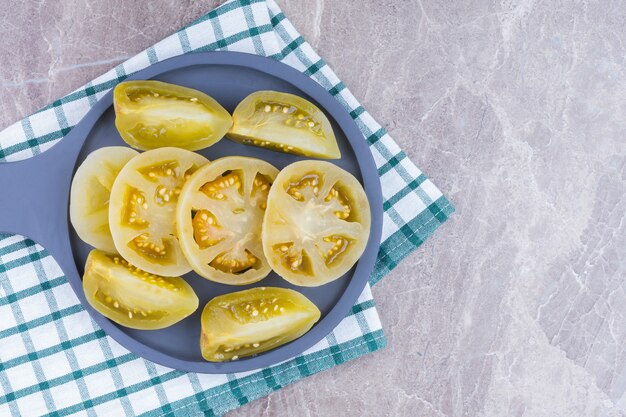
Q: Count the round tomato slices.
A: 4